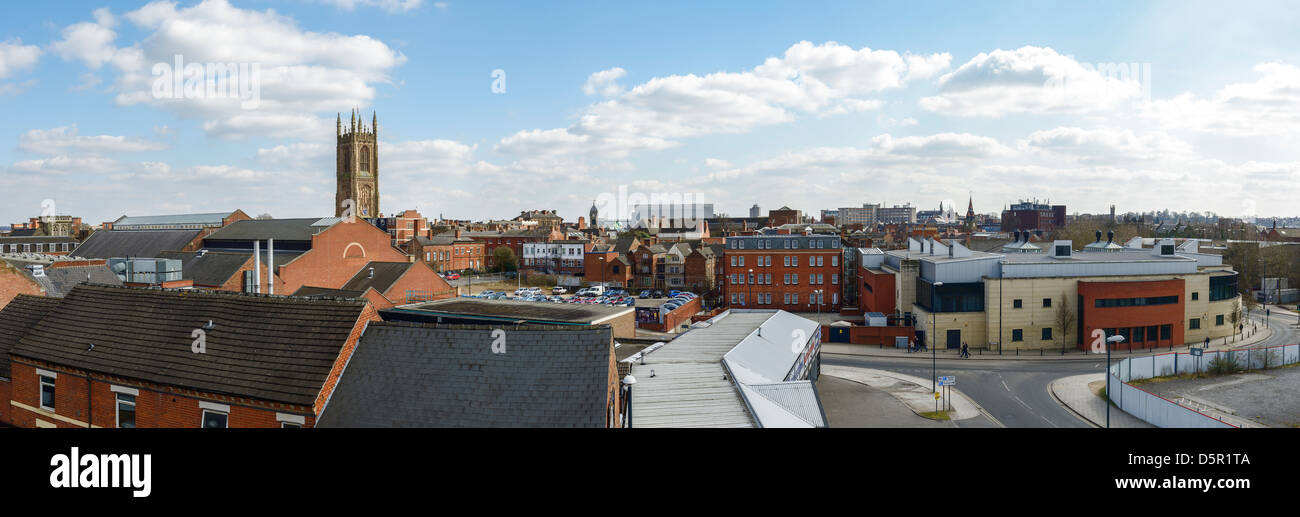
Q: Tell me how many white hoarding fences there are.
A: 1